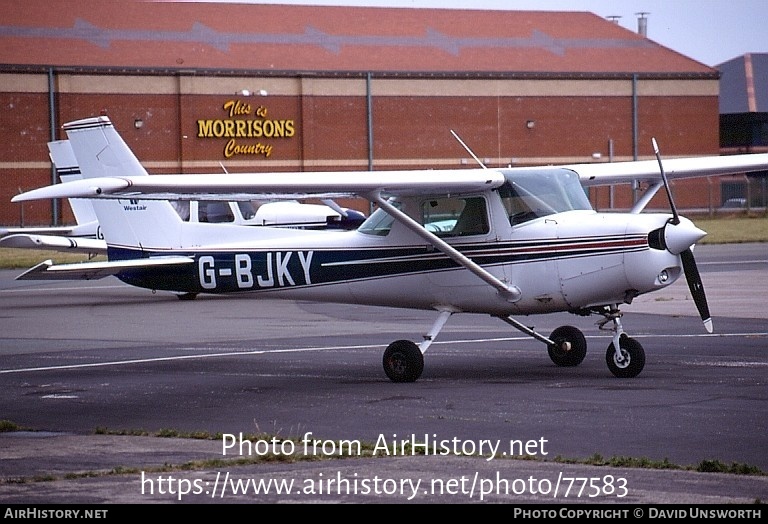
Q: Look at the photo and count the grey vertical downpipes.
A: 3